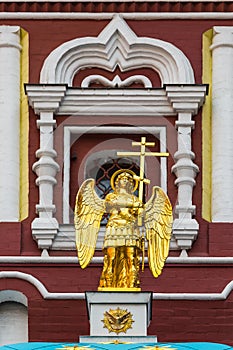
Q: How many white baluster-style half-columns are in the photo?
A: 2